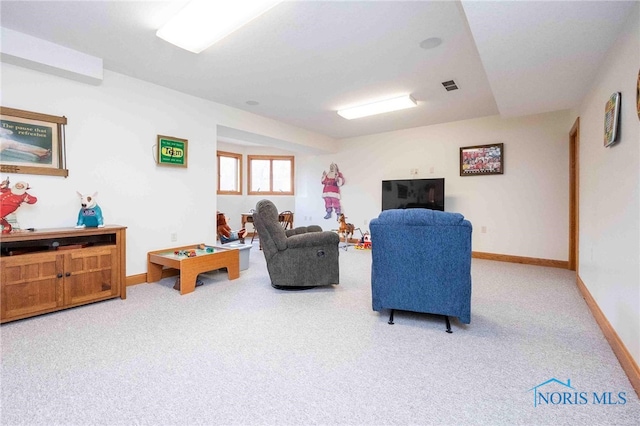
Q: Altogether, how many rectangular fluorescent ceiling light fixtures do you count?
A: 2